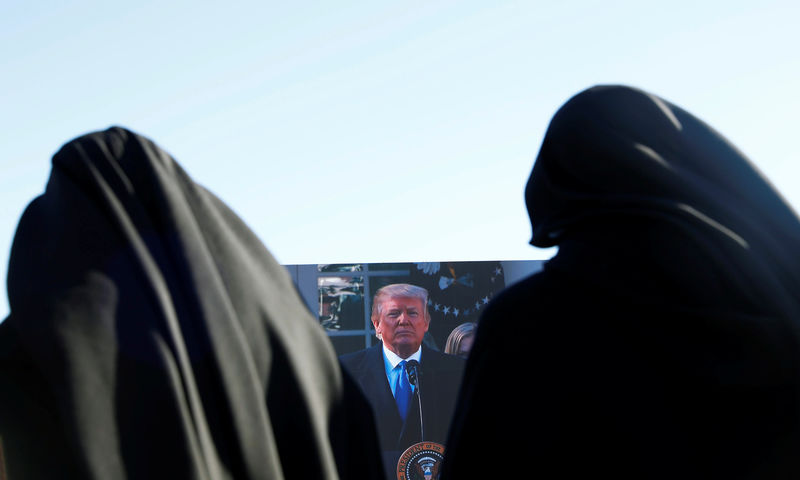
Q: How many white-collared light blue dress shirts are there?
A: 1